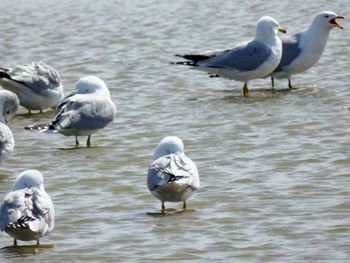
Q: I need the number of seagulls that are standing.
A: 7